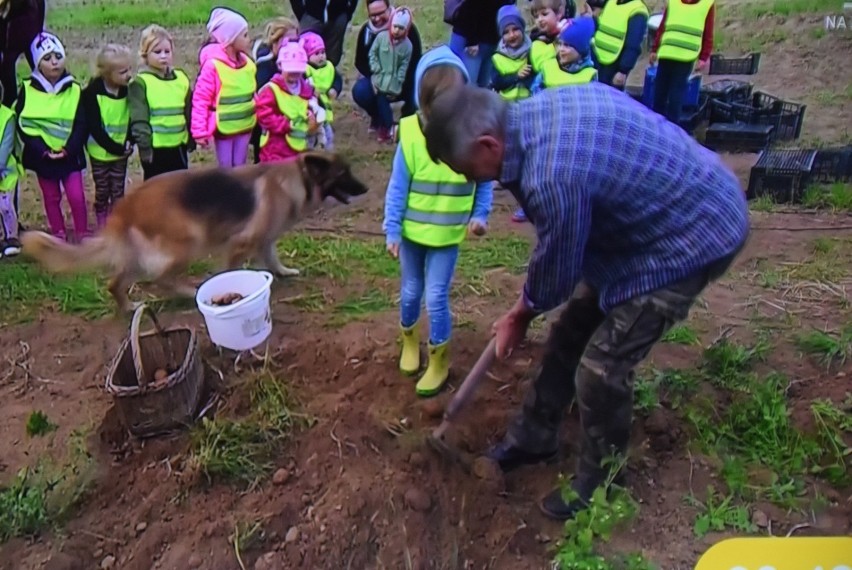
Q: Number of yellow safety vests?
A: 13